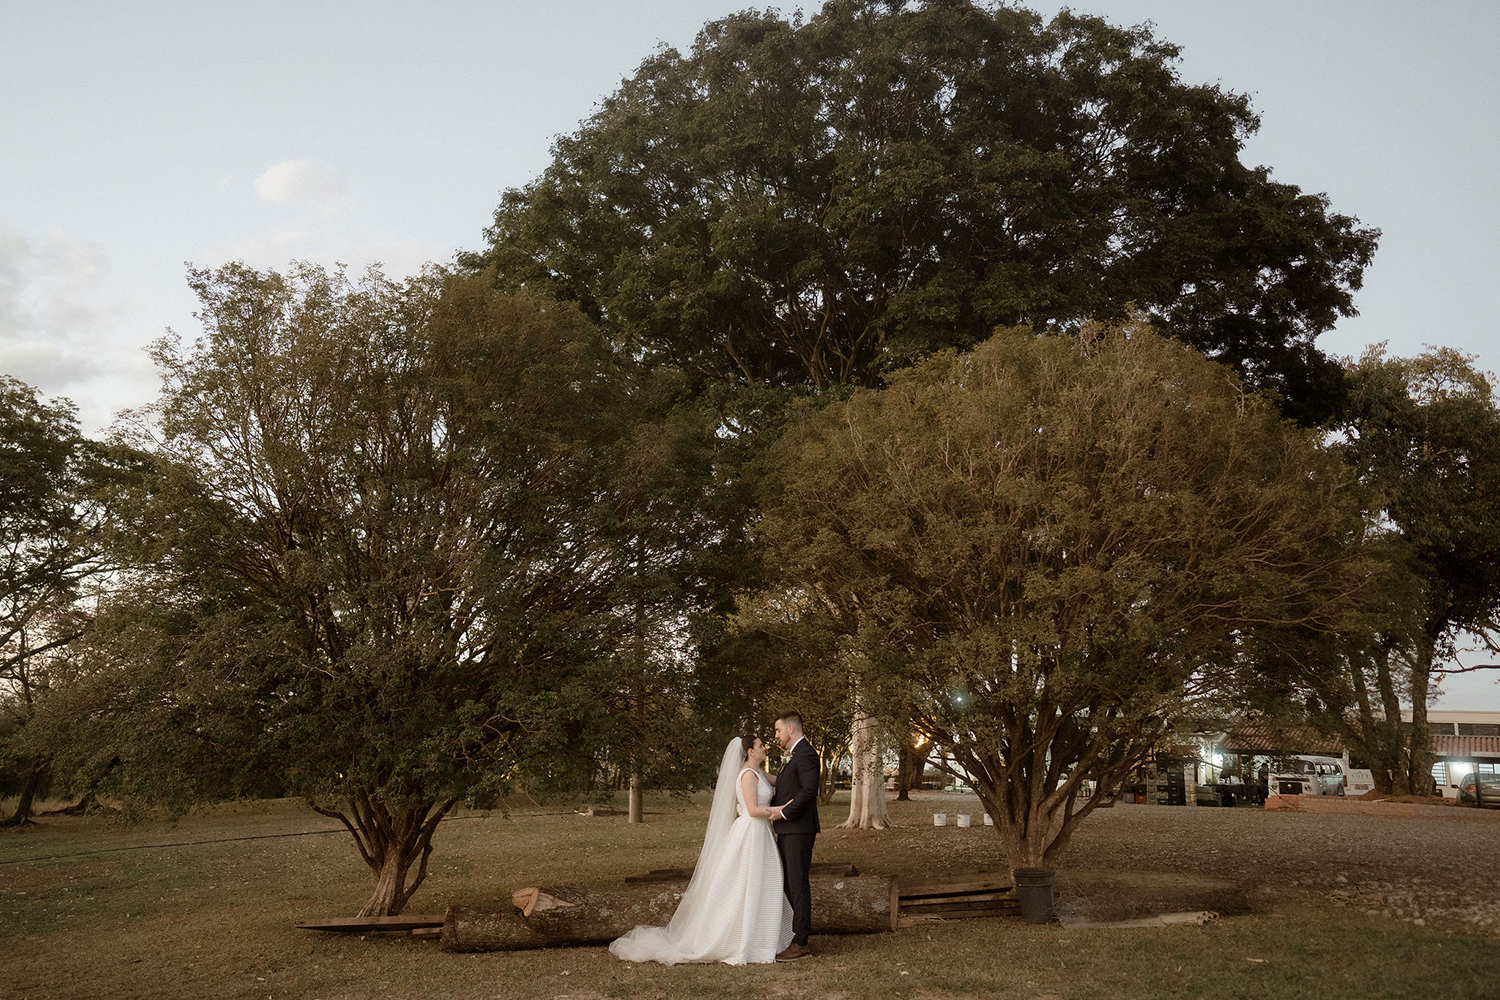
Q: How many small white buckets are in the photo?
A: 3